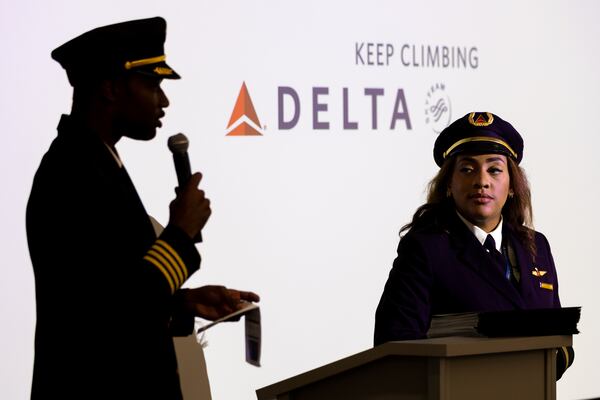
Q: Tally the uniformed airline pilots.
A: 2